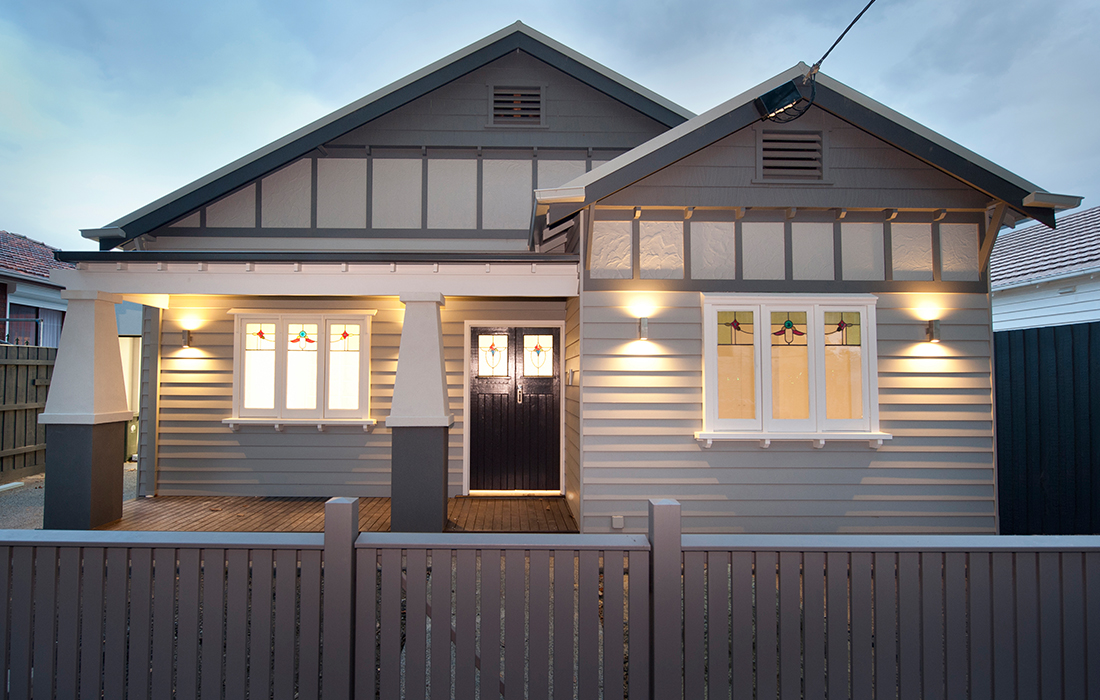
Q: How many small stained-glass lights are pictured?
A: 8